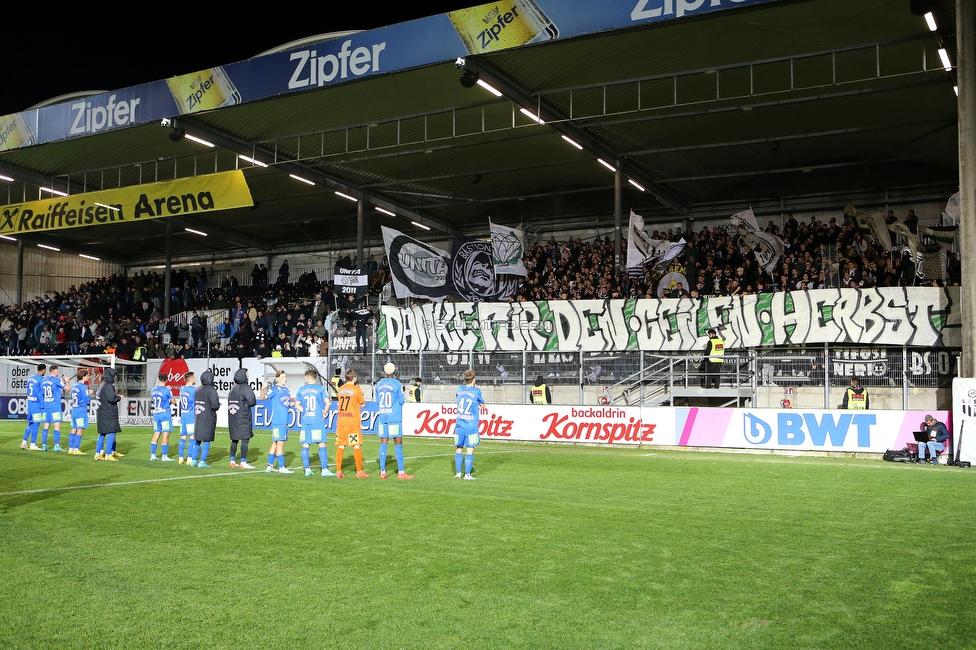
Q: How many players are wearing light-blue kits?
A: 9